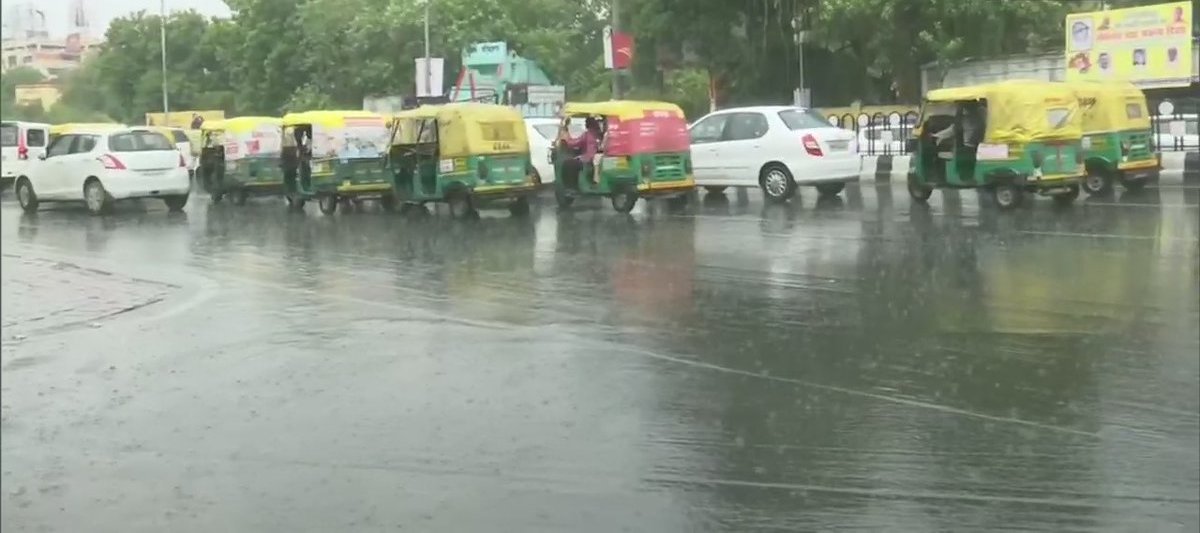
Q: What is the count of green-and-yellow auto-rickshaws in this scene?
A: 6